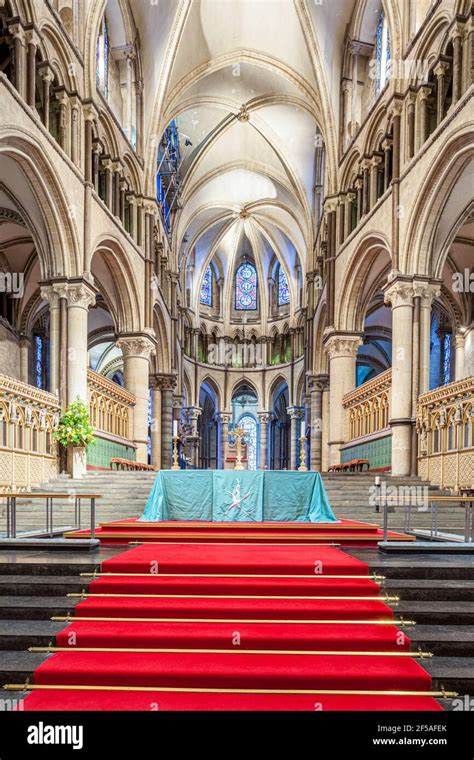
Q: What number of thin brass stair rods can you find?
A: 6